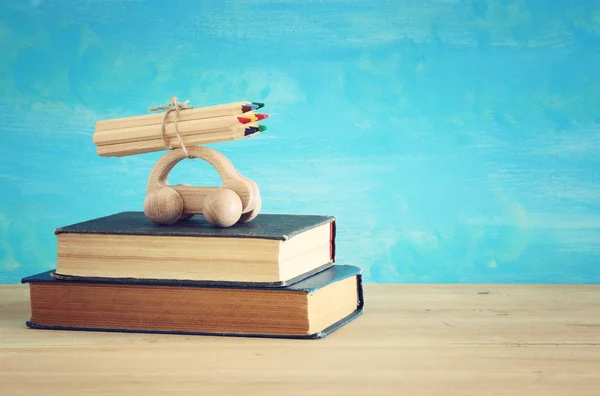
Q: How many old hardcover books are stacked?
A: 2